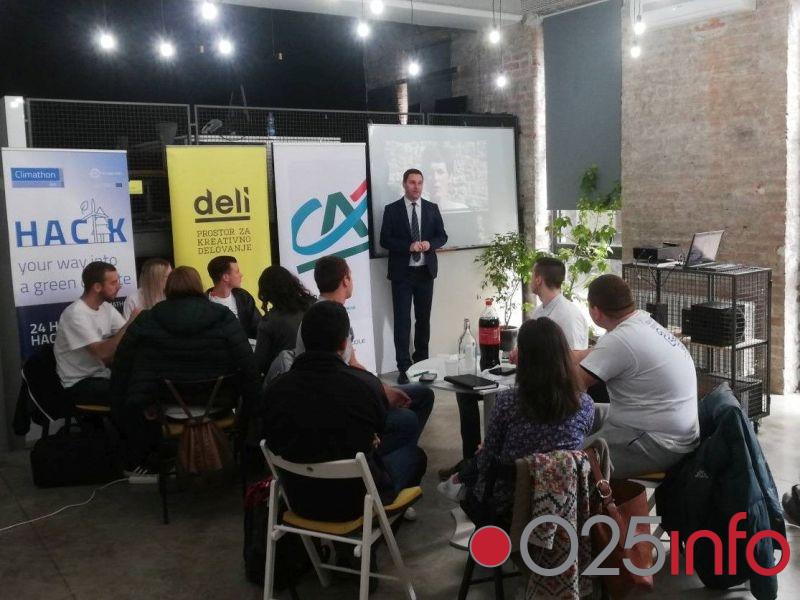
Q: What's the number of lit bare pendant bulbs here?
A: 11